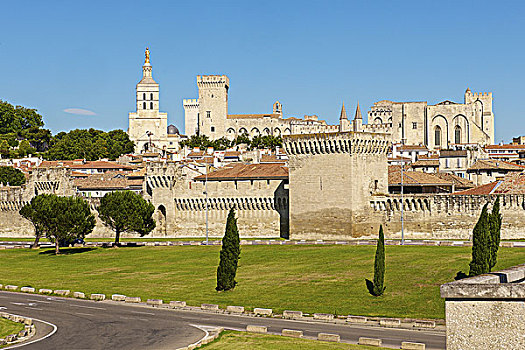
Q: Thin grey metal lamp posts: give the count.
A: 2